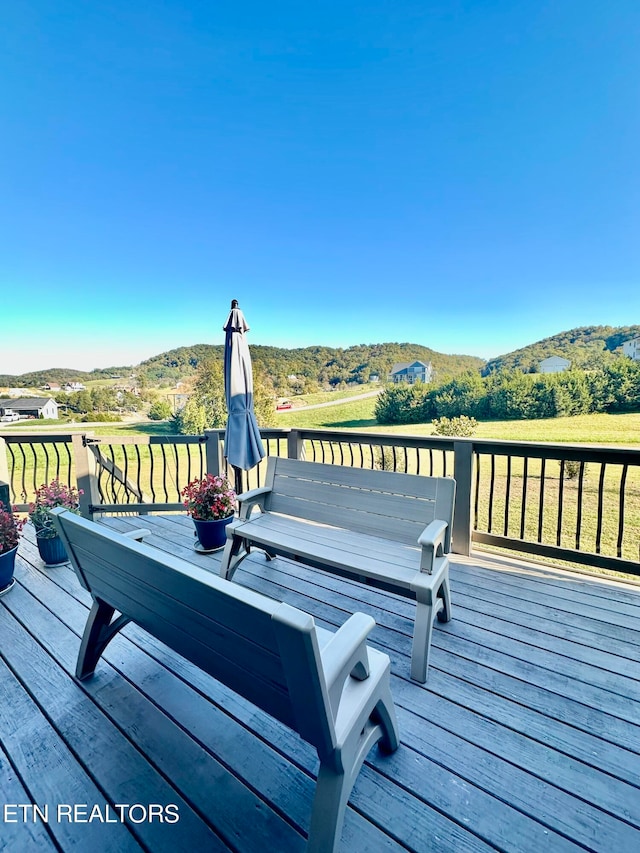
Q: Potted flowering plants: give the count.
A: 3